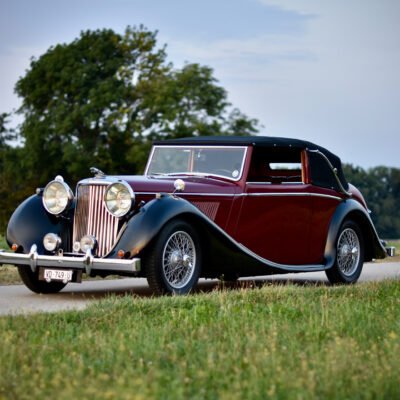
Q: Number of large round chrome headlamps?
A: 2